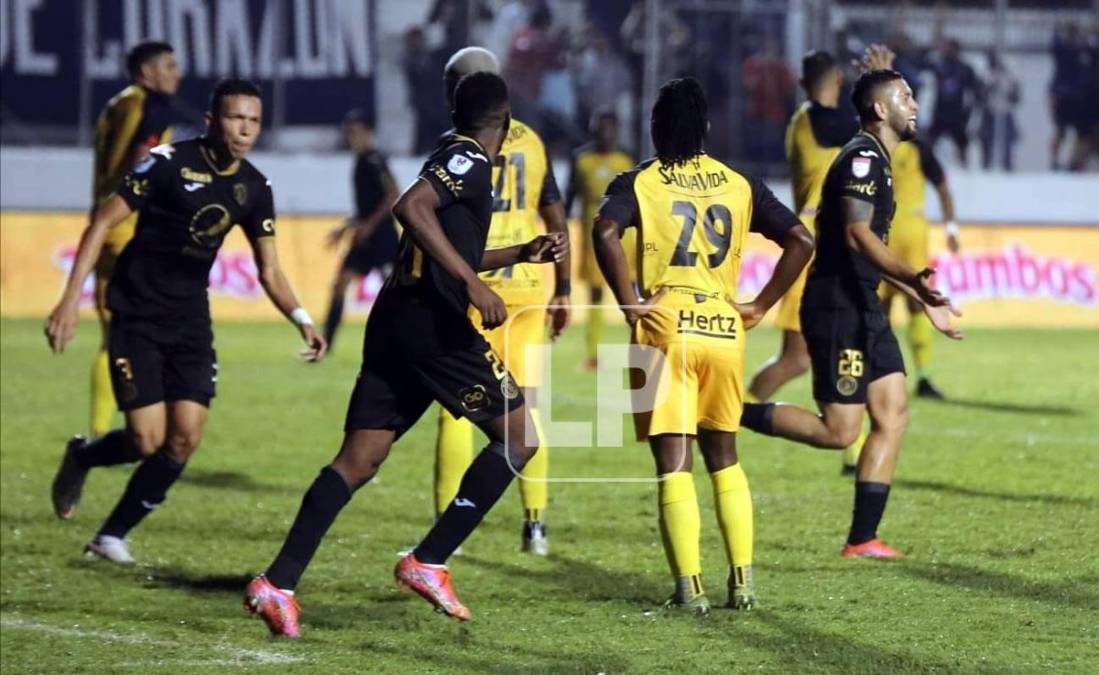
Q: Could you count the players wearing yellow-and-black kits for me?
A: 6